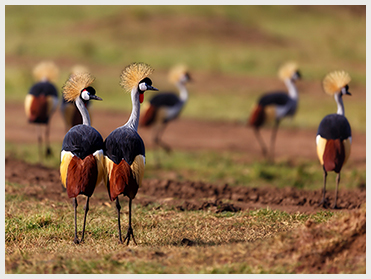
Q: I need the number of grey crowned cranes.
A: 7